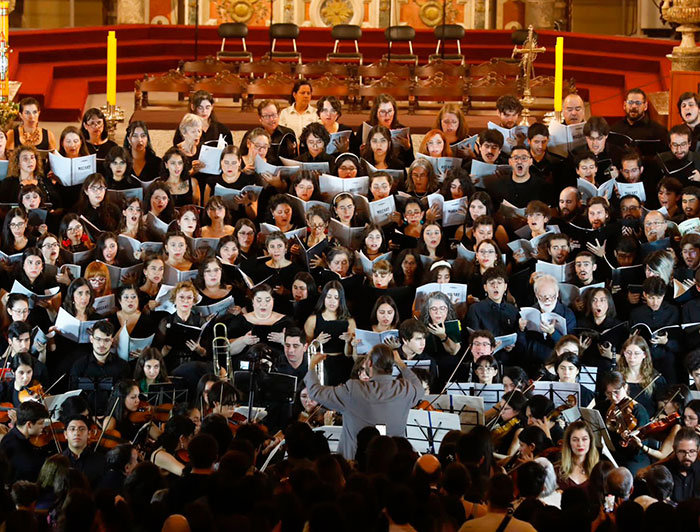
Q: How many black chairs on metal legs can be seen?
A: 6